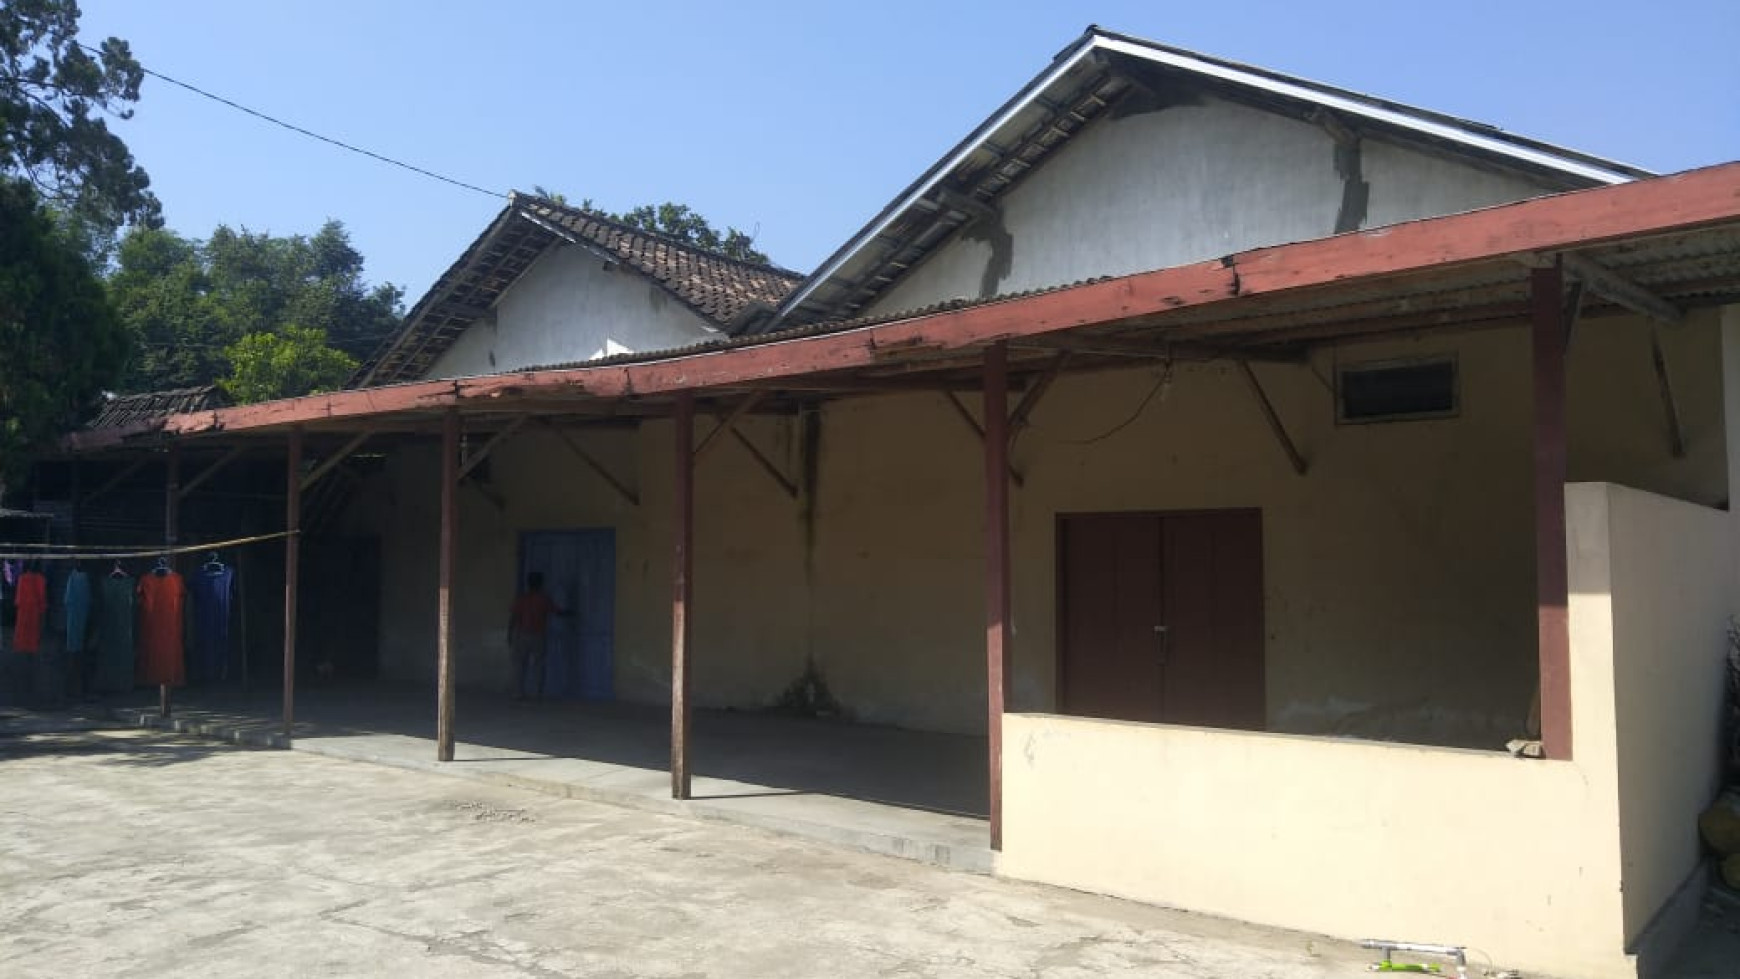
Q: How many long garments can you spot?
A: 5